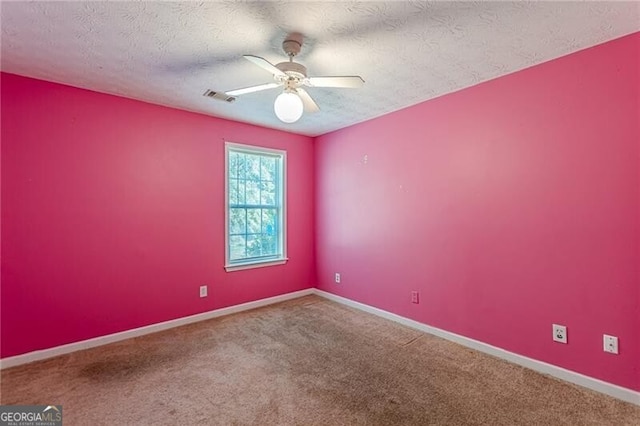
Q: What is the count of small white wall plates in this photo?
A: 4